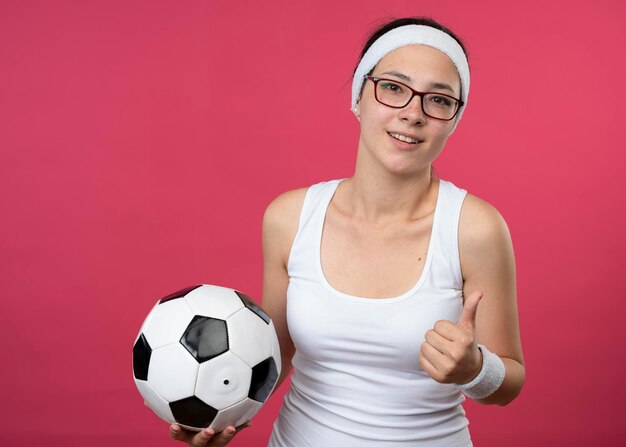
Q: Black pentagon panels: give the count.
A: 6